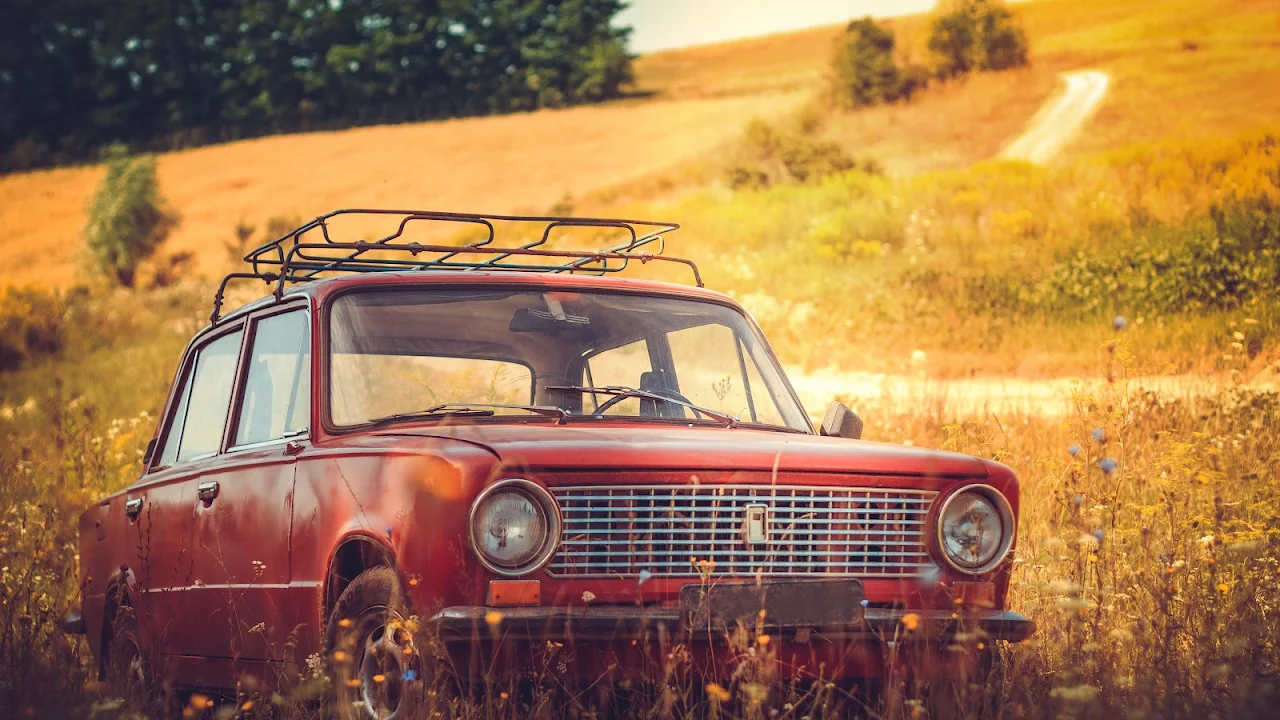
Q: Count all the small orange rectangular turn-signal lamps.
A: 2